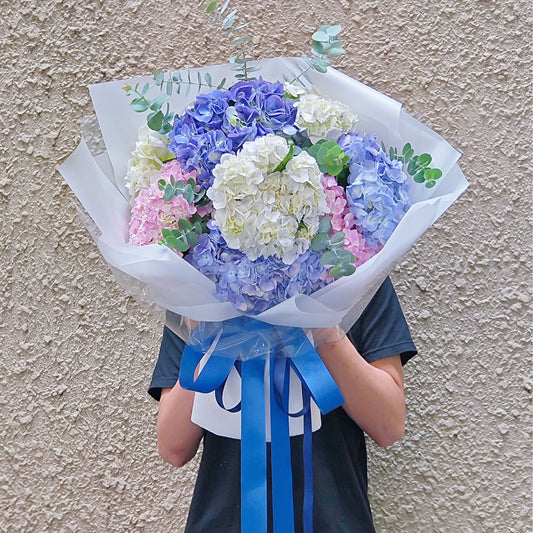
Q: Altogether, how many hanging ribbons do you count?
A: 3